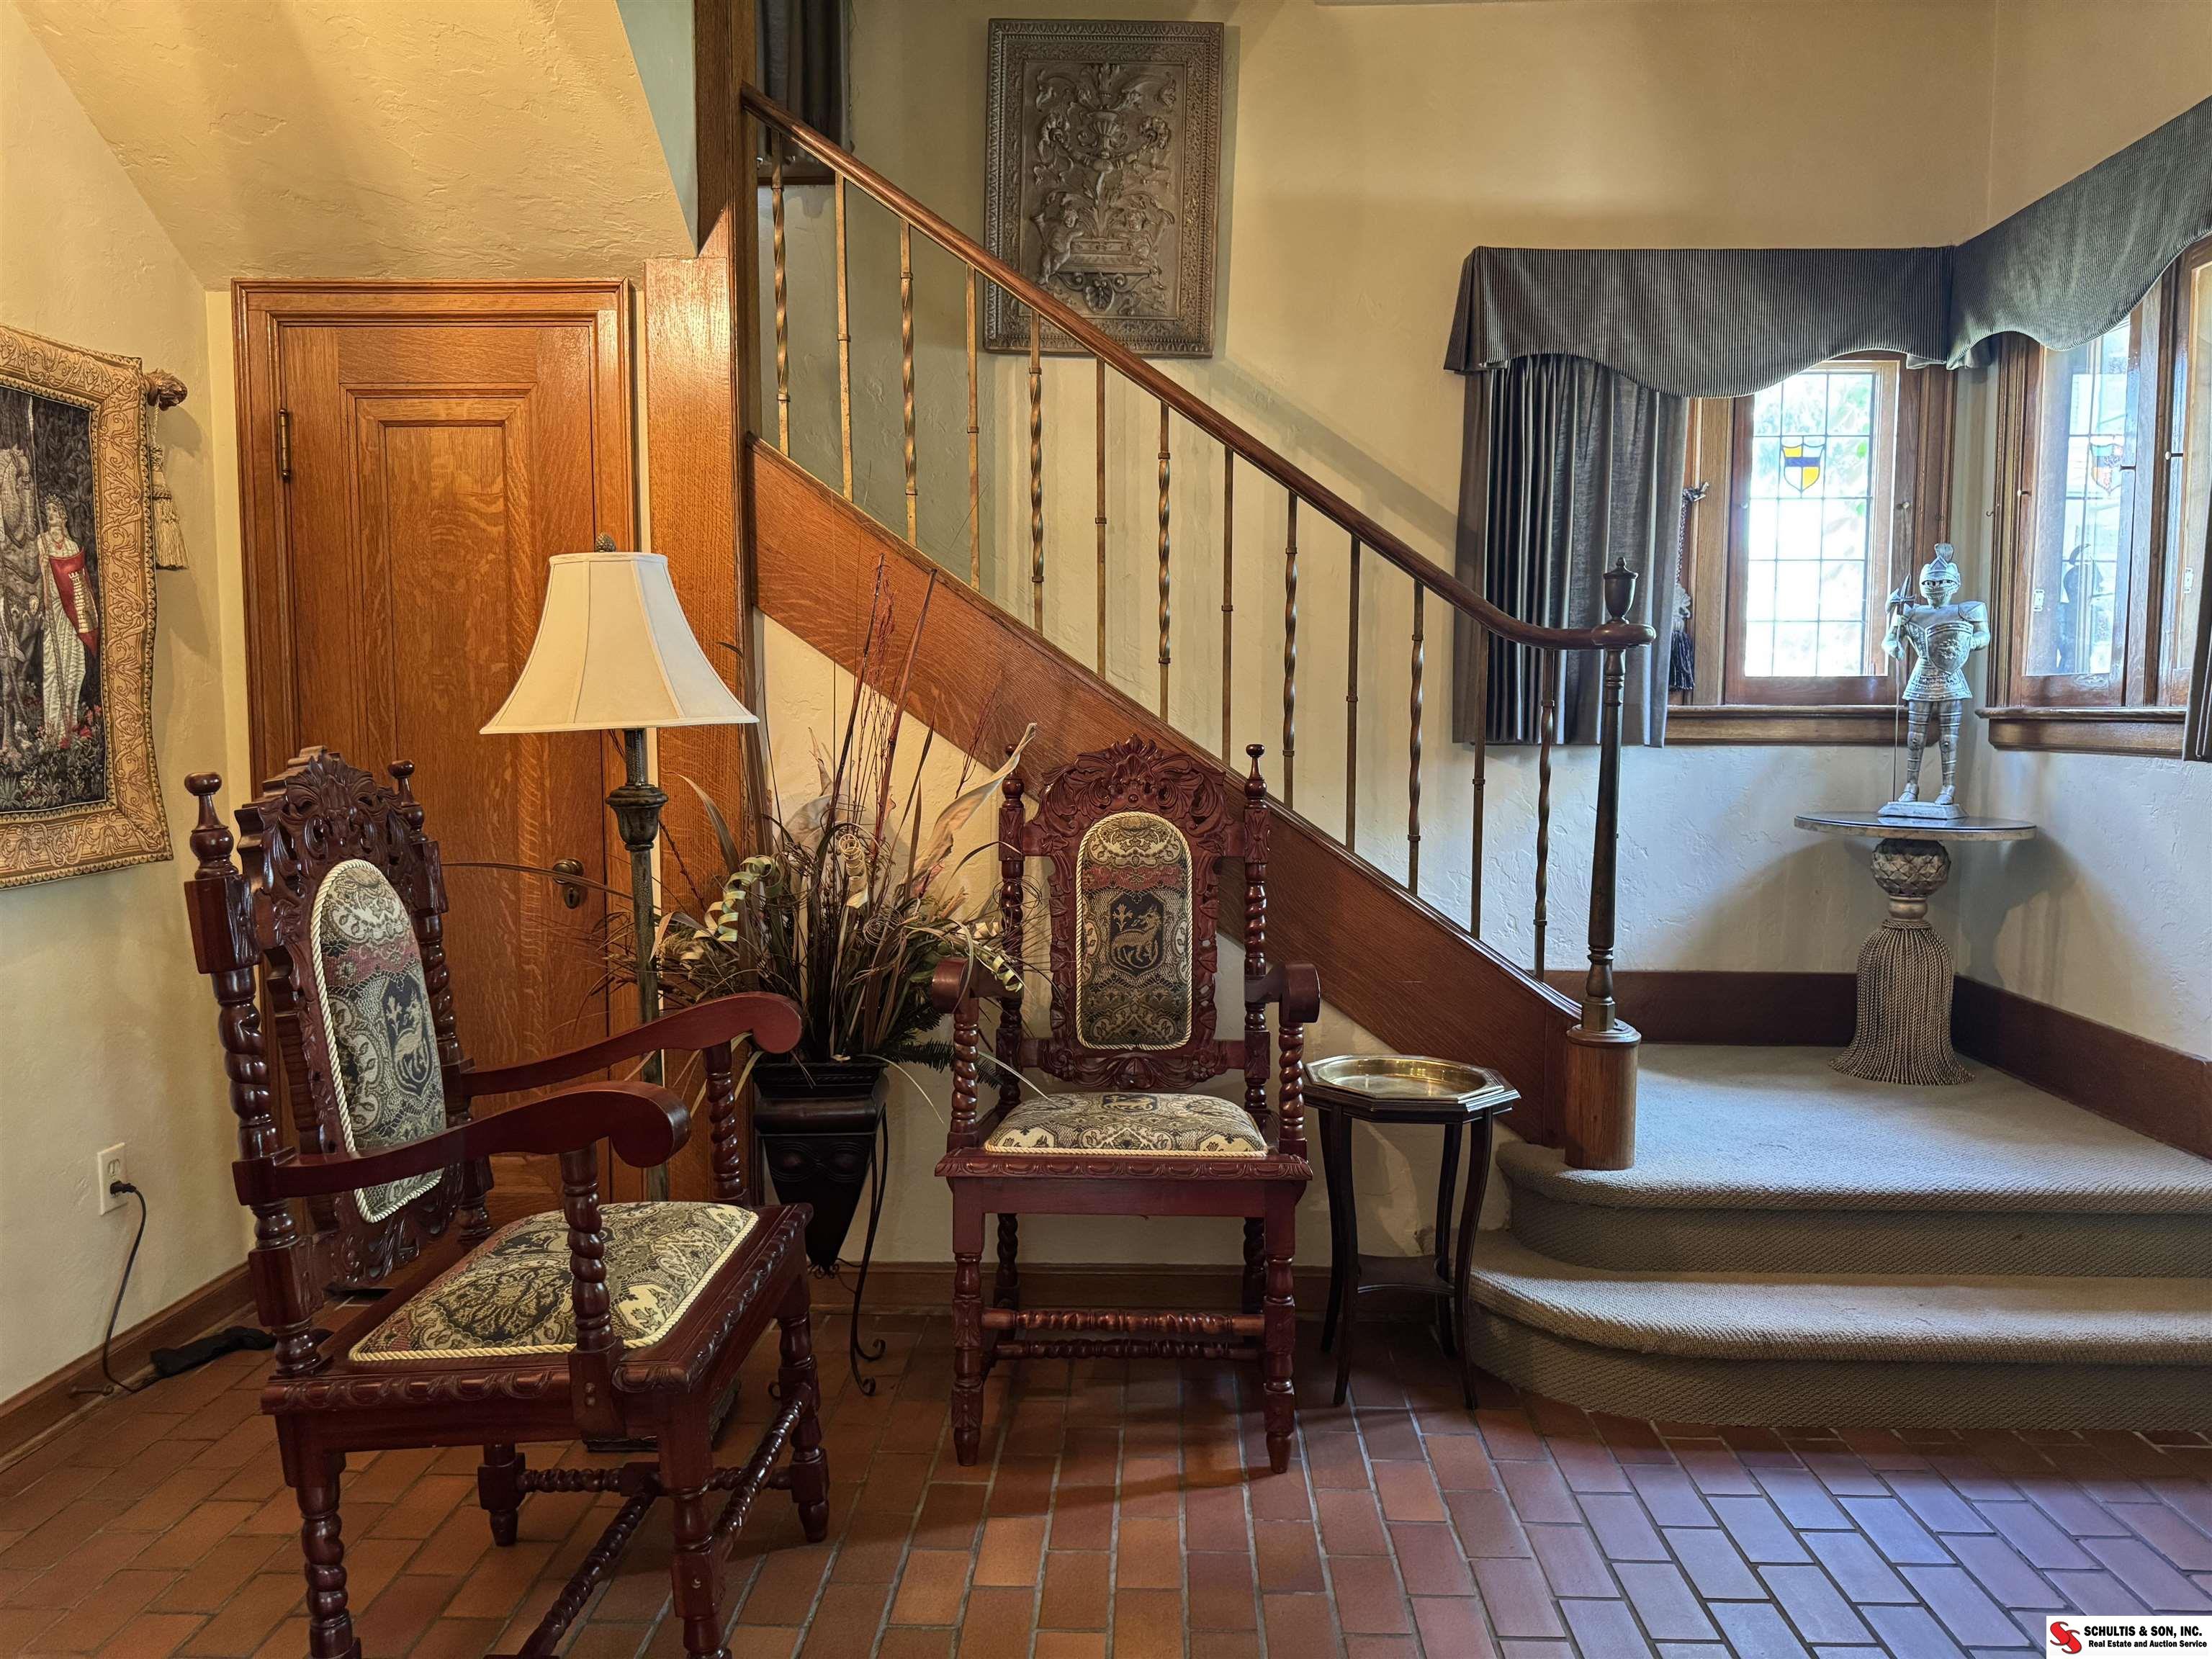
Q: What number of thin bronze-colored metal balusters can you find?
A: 13